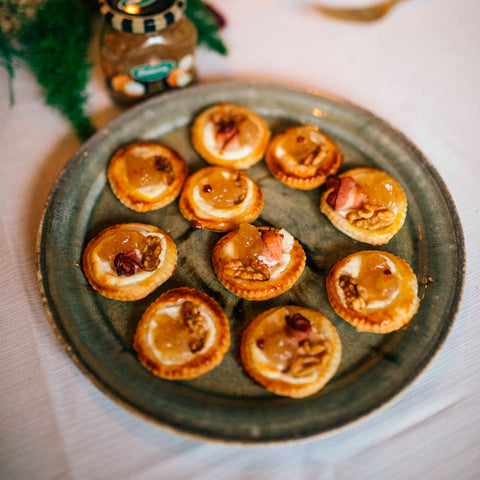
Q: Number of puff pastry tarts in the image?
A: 10